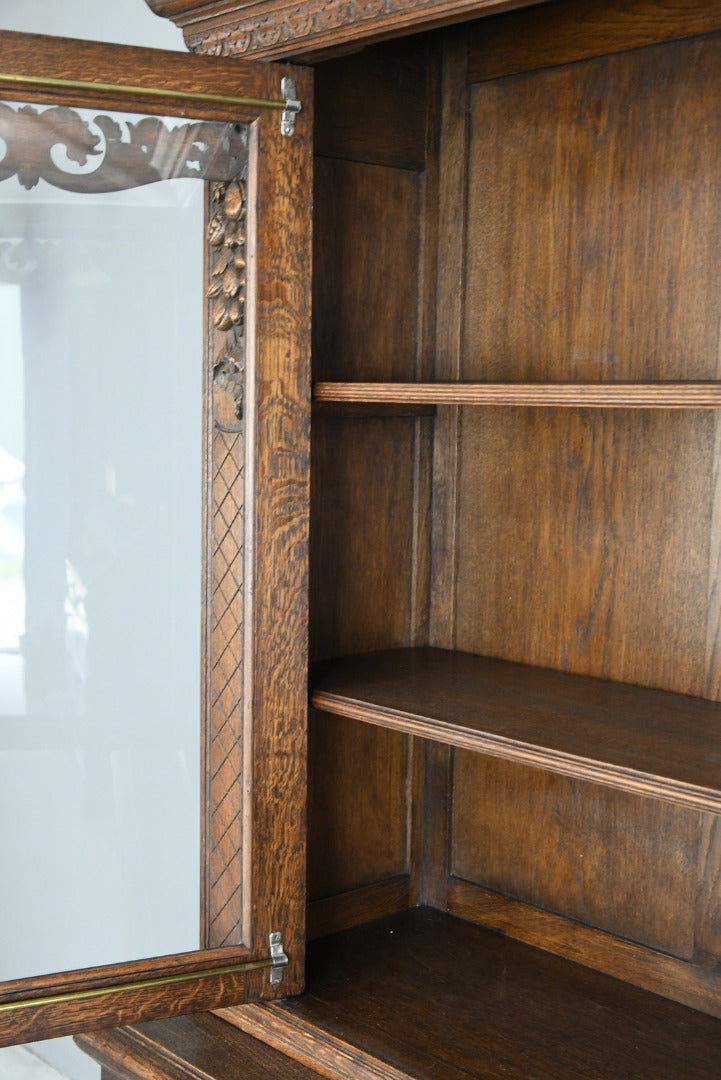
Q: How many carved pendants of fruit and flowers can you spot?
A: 1